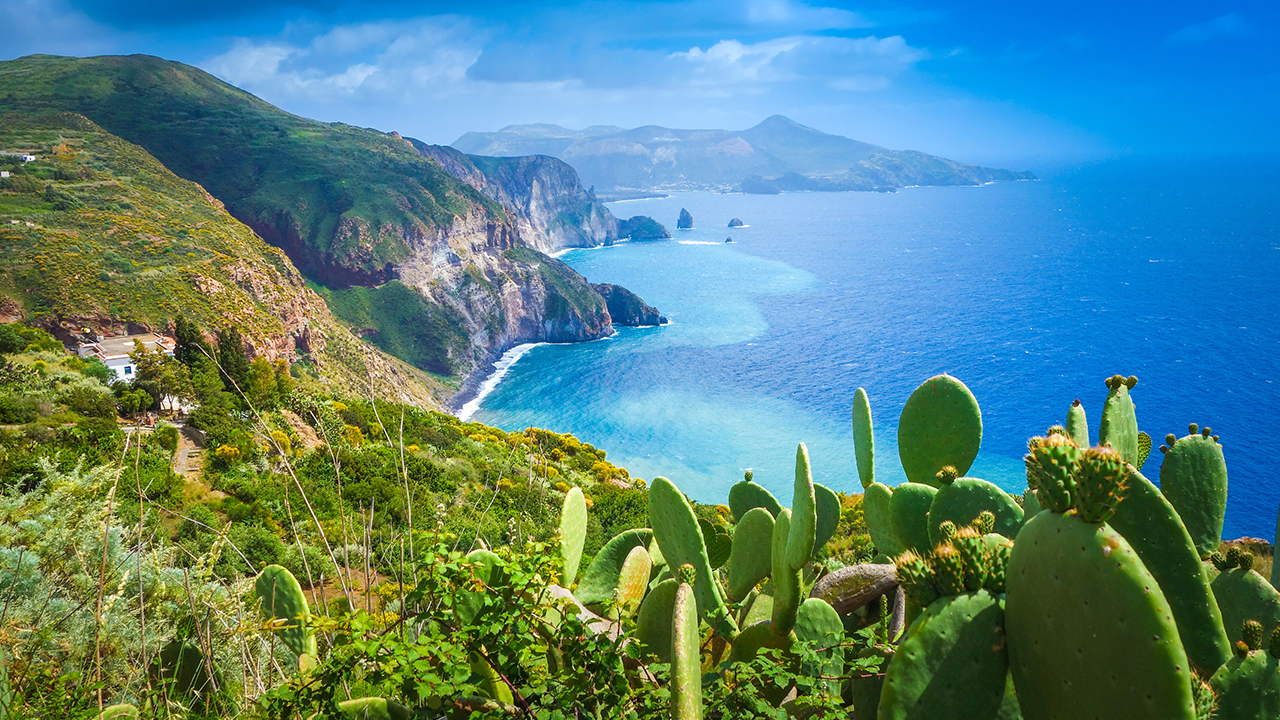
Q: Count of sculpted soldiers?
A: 0